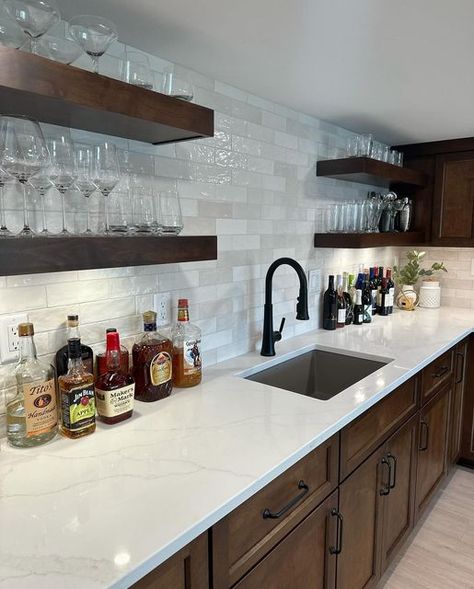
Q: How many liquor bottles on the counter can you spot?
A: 7